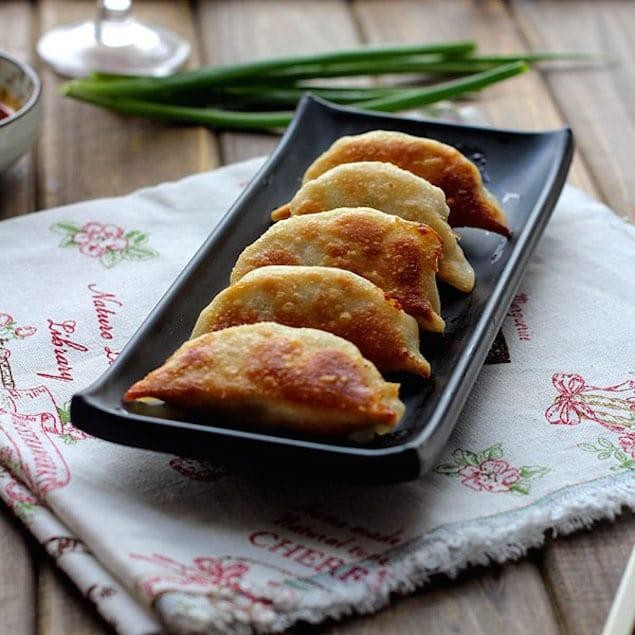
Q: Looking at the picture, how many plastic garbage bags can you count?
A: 0